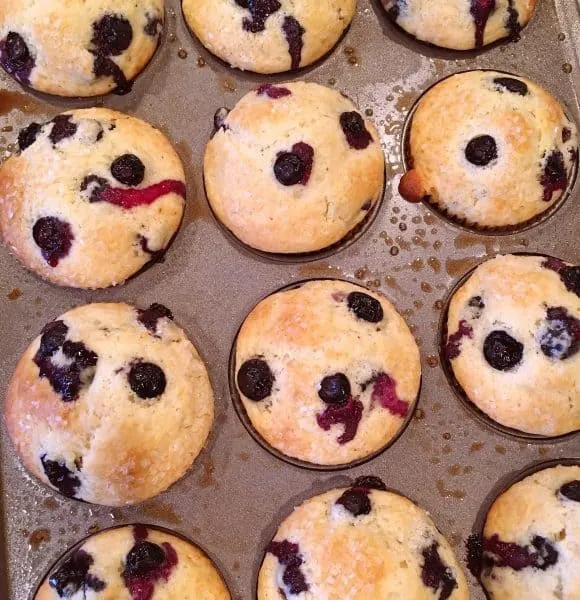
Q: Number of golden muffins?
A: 12